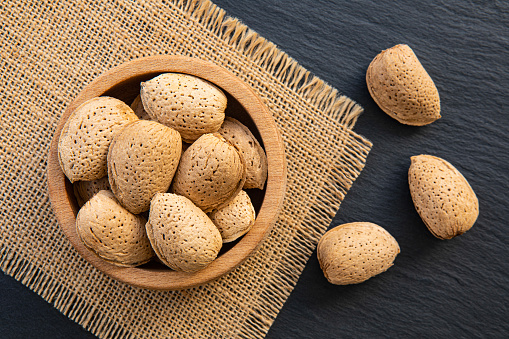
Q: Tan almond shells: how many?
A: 13